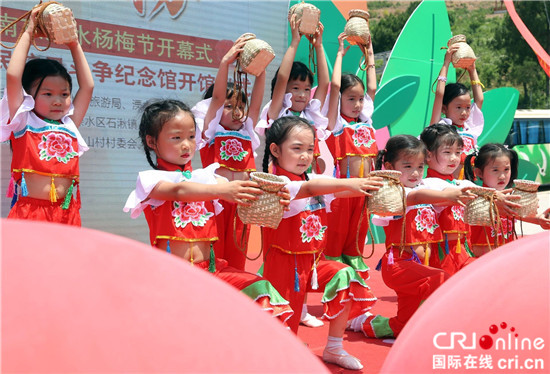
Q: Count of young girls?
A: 10